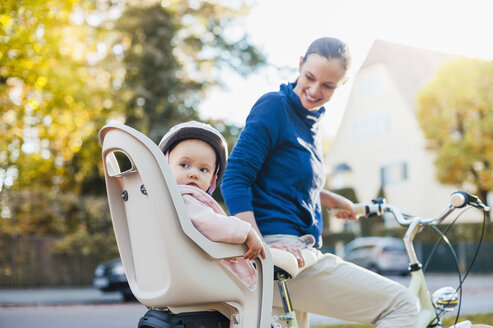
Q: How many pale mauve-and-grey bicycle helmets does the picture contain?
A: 1